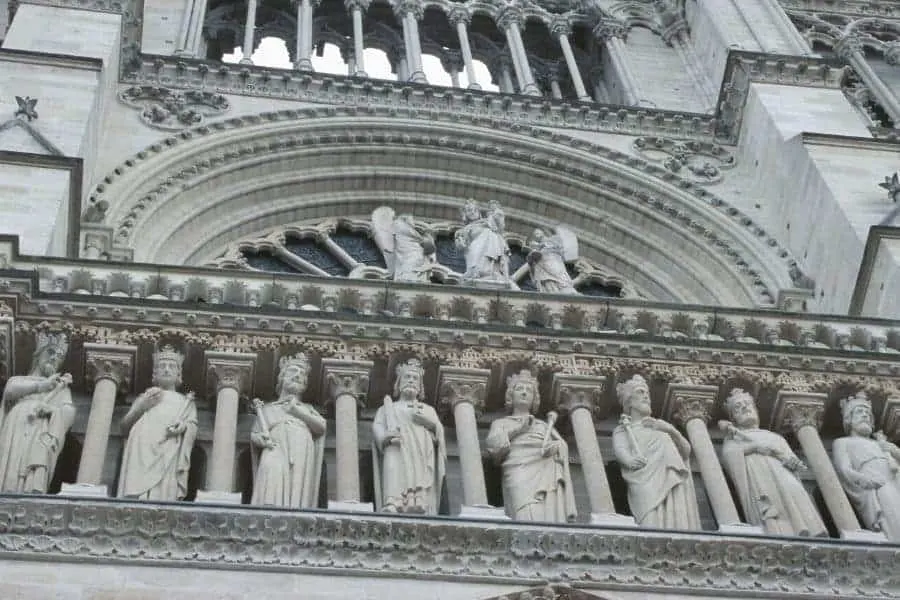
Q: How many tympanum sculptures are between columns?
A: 8